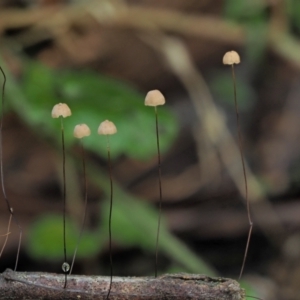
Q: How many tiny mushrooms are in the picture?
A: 5